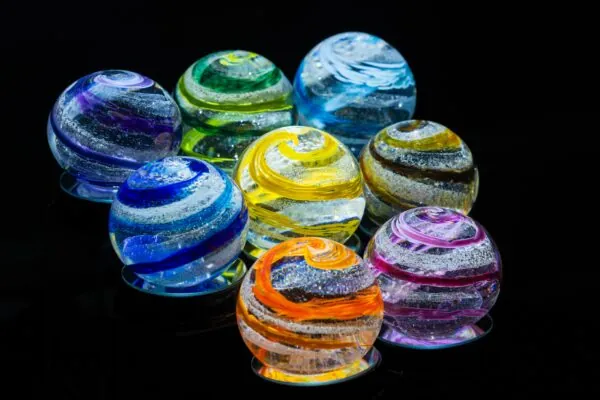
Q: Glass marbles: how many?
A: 8